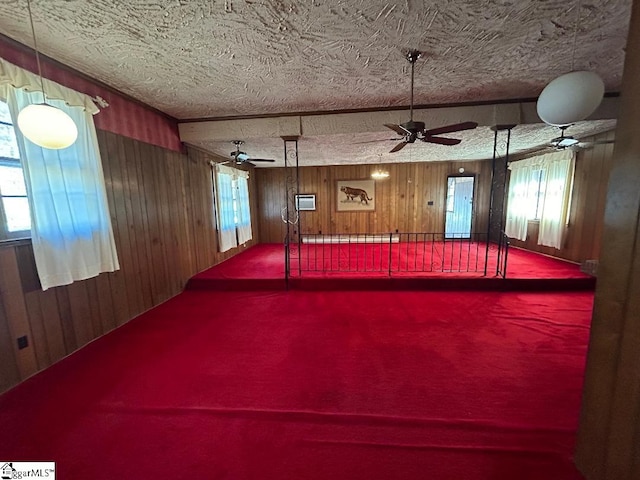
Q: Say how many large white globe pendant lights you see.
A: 2